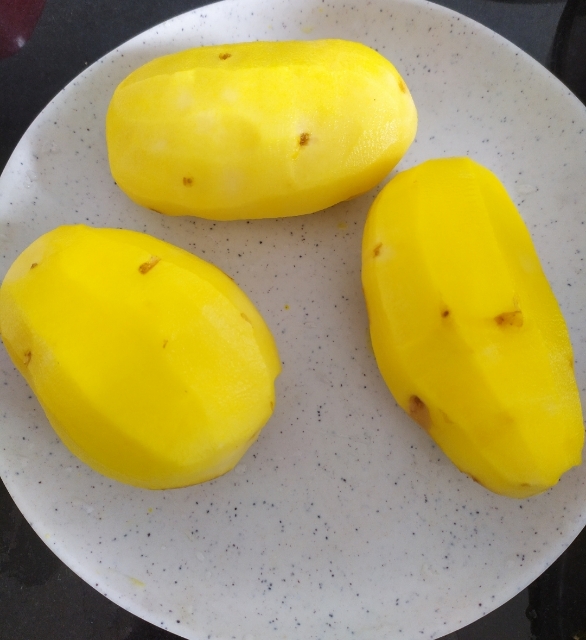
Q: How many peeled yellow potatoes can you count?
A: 3